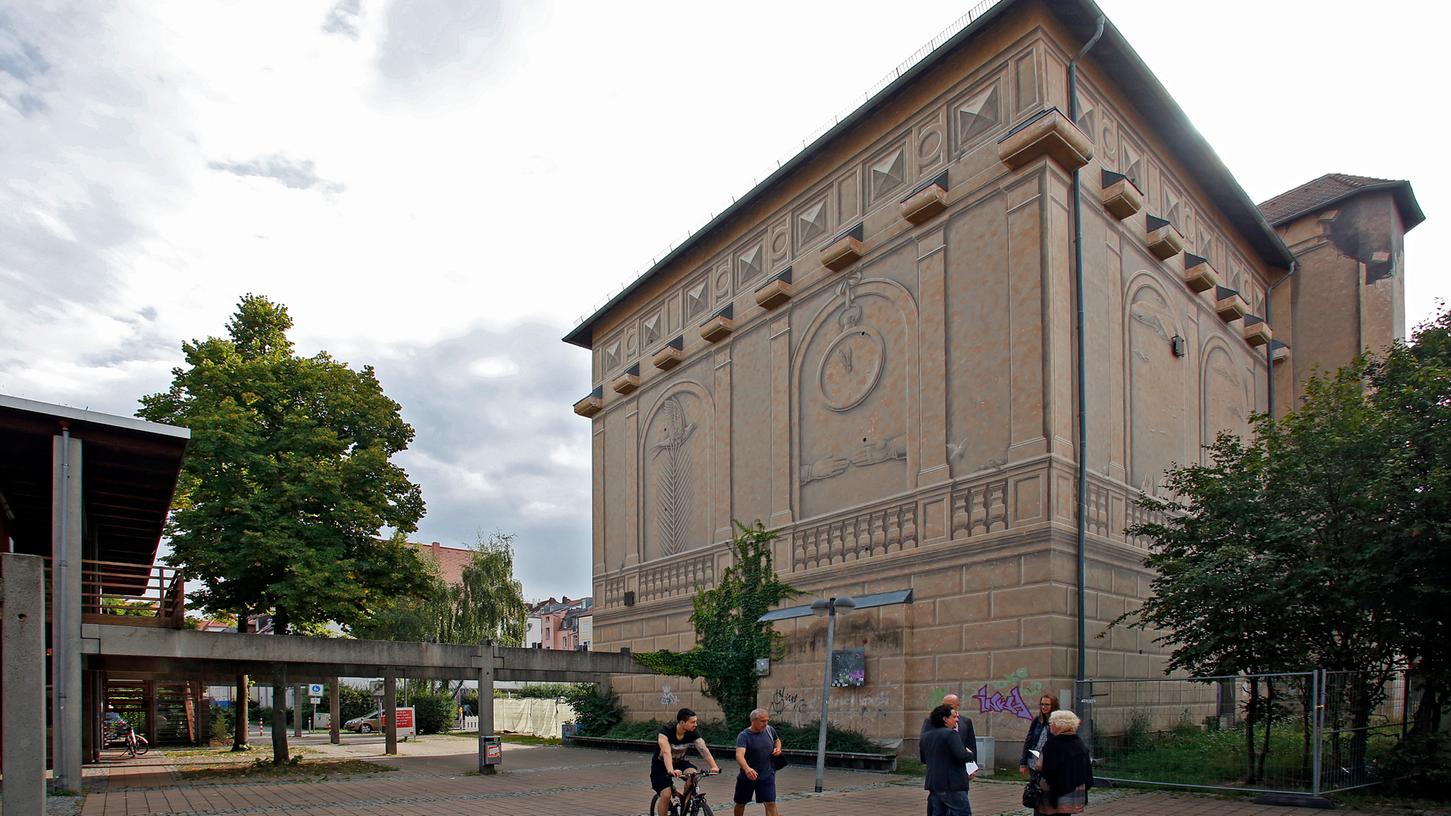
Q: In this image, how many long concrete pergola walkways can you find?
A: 1